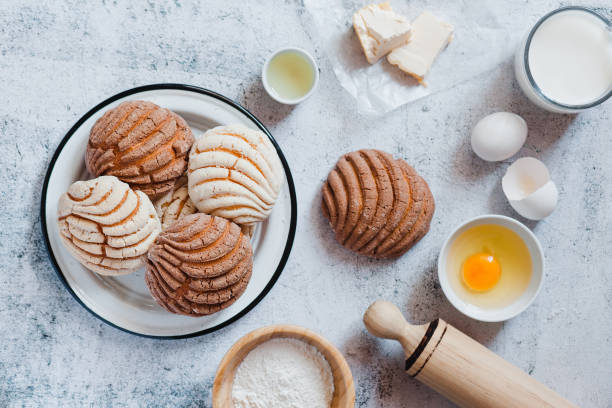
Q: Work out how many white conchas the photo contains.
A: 3